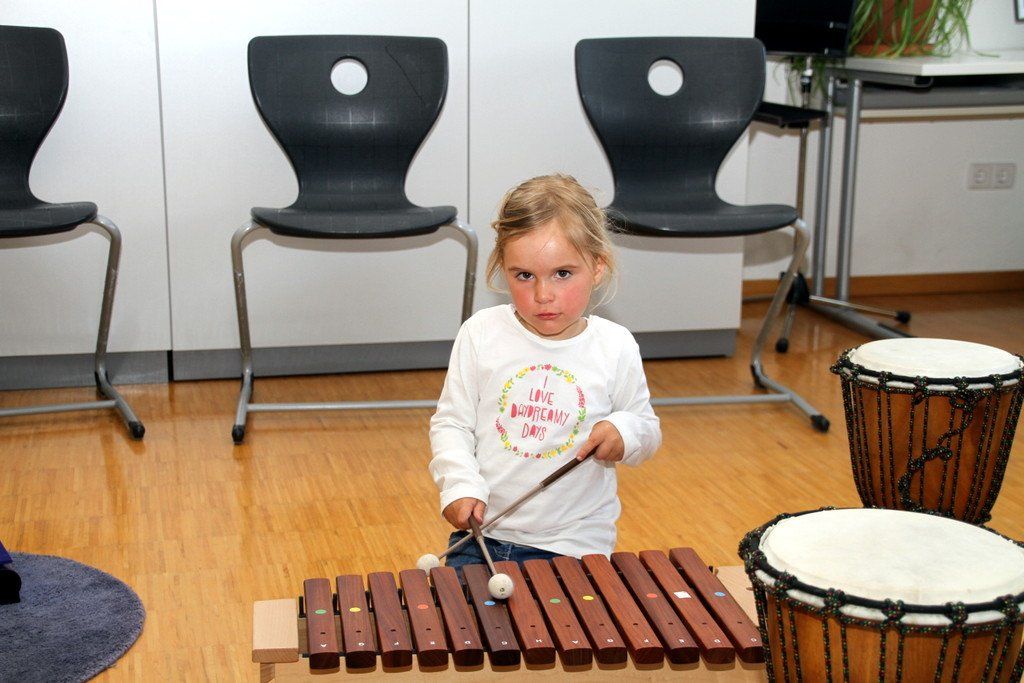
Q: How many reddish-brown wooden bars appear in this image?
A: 13